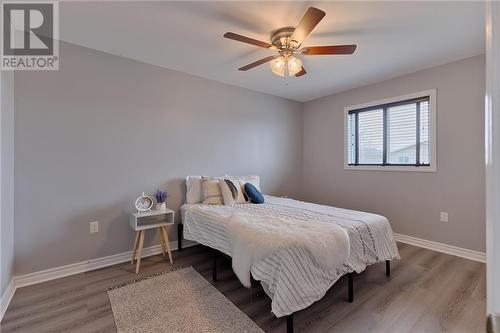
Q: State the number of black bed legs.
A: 5